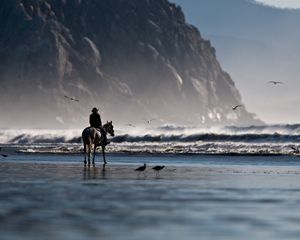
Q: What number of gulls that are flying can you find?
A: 5